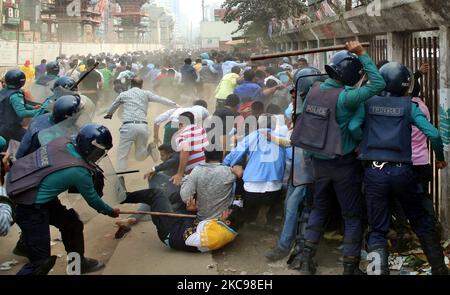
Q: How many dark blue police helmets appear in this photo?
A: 8